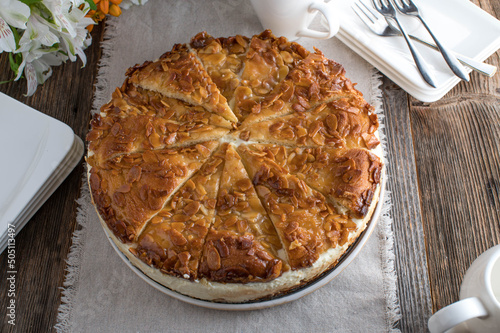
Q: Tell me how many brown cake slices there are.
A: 12